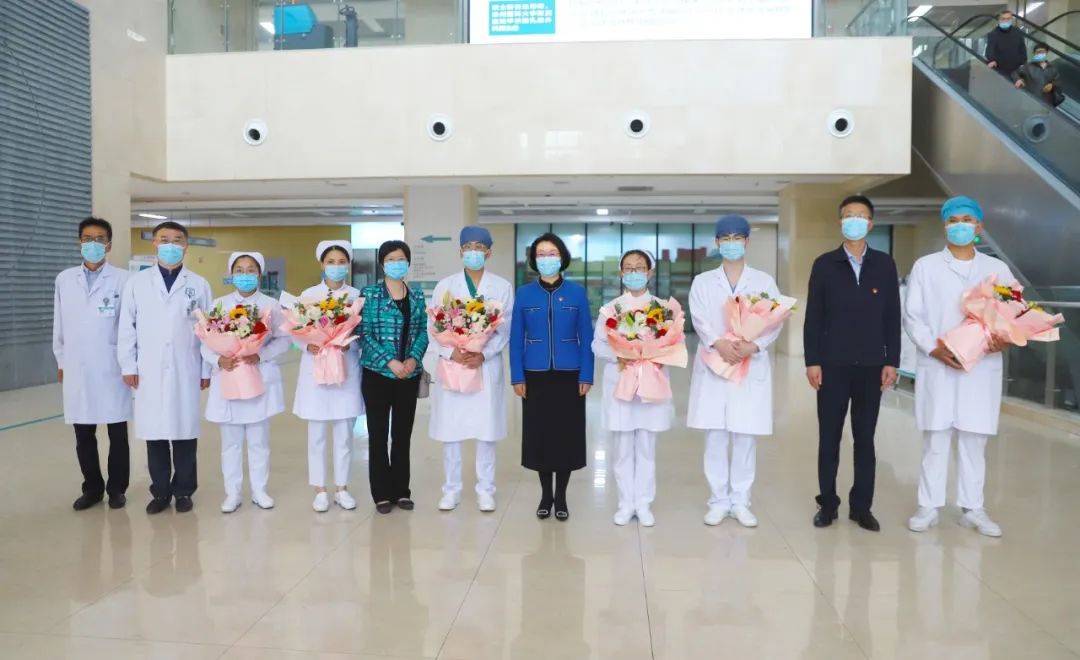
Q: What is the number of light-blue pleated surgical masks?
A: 13